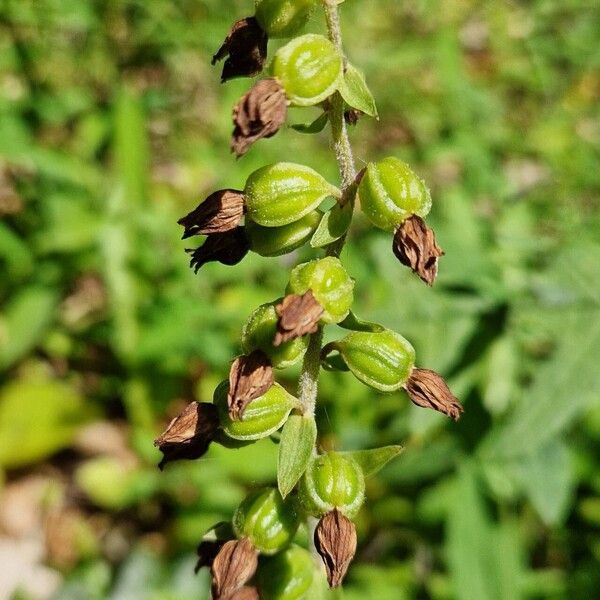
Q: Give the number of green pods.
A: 12